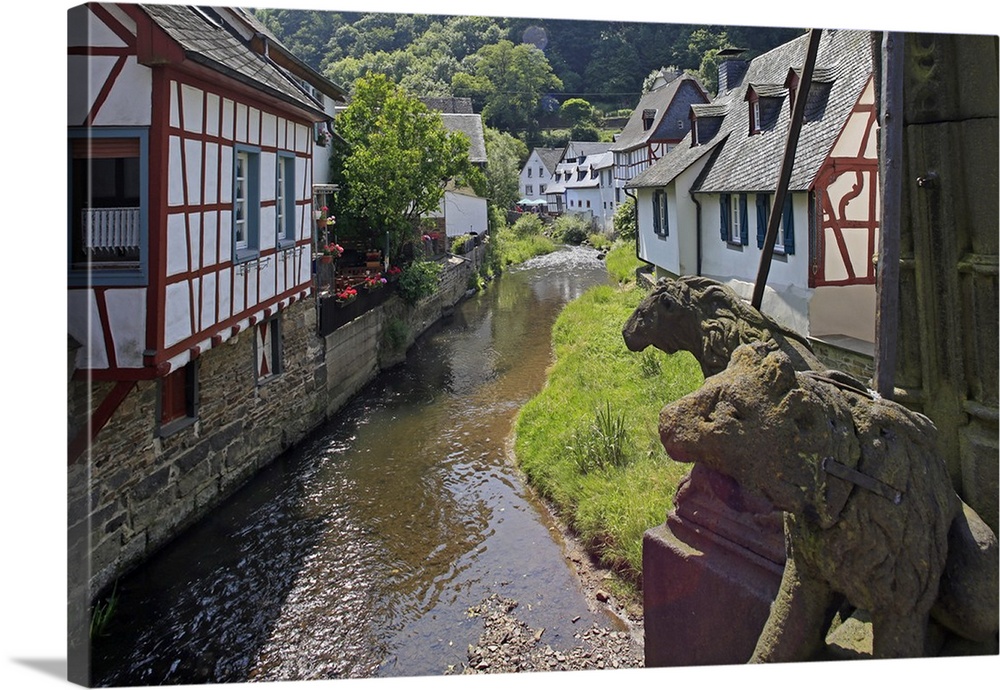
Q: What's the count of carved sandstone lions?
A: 2